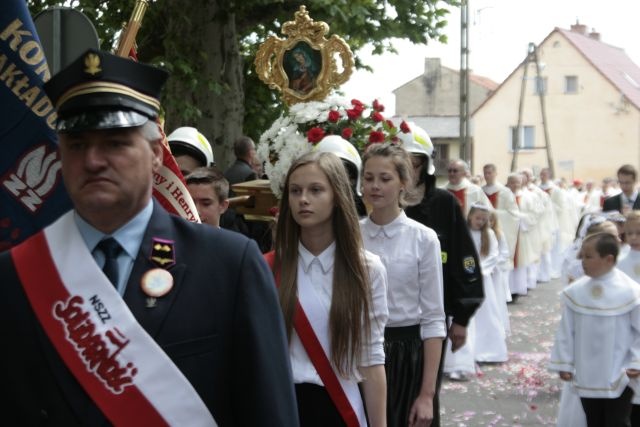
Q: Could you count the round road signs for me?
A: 1